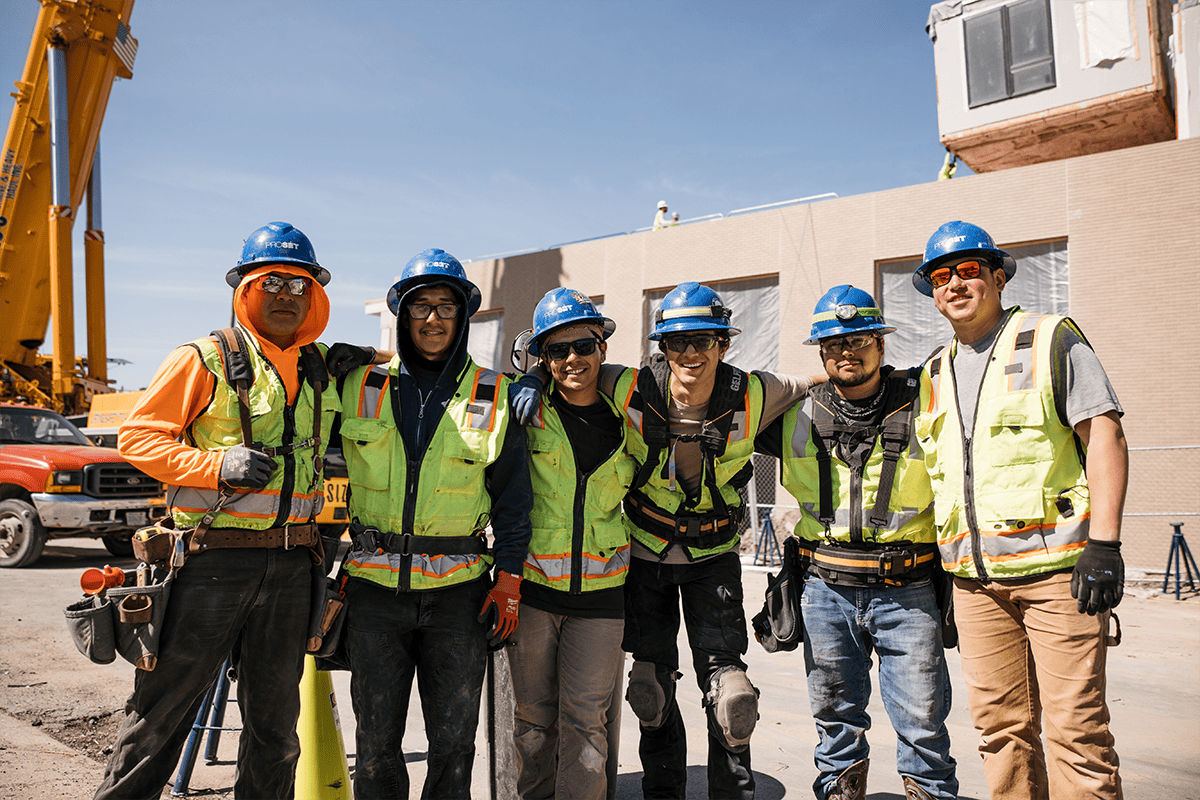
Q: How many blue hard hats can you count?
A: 6